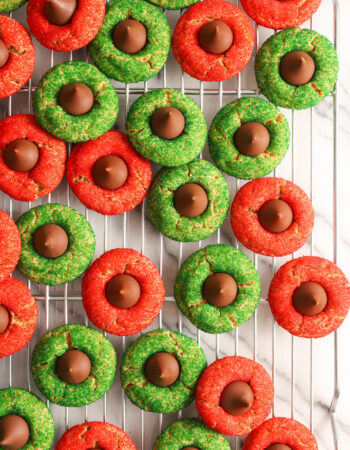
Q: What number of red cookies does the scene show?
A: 14